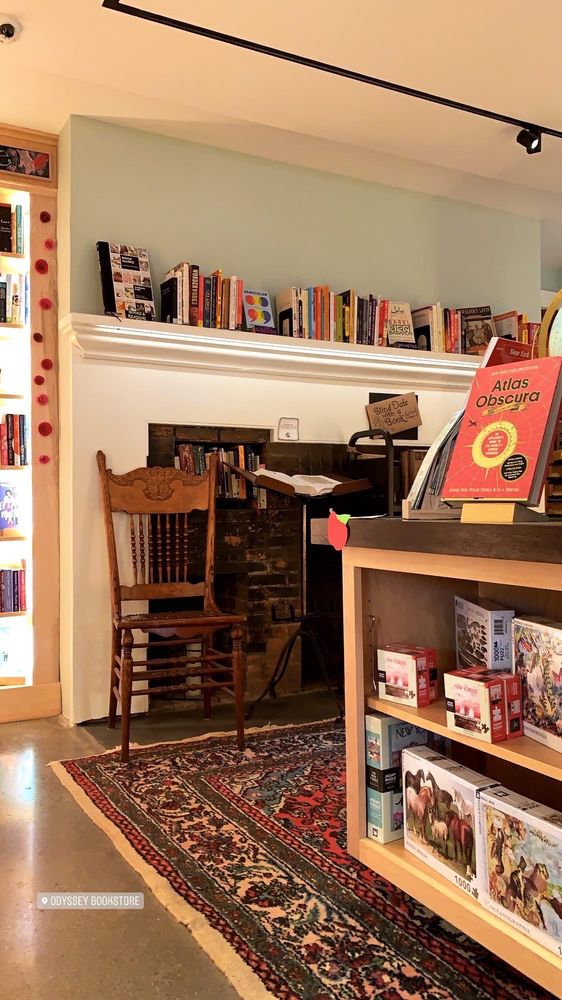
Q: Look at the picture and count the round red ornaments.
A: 10